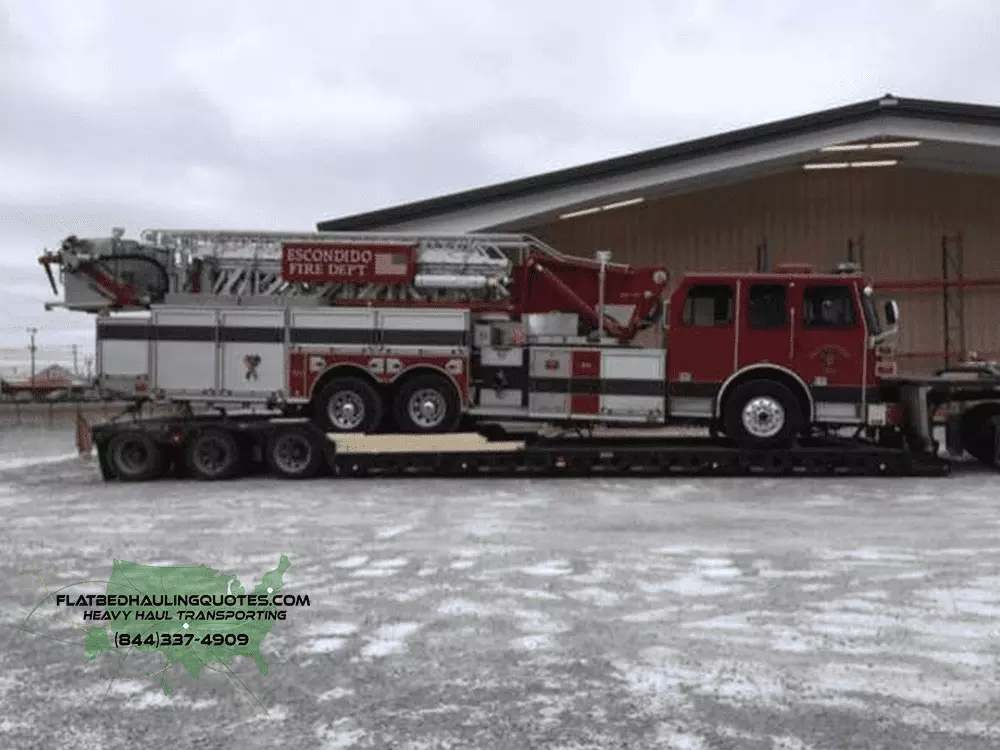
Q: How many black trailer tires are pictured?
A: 3